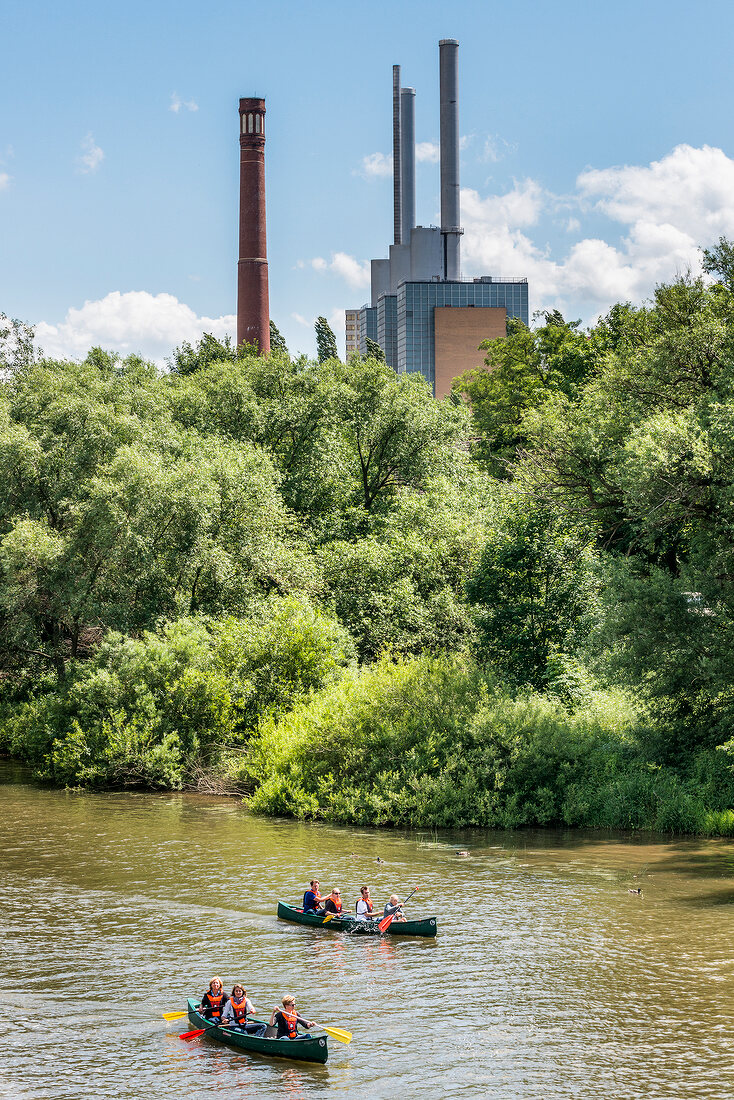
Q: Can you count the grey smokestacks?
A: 3